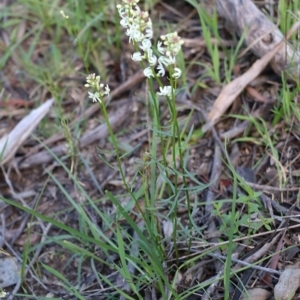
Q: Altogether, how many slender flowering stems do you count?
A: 4